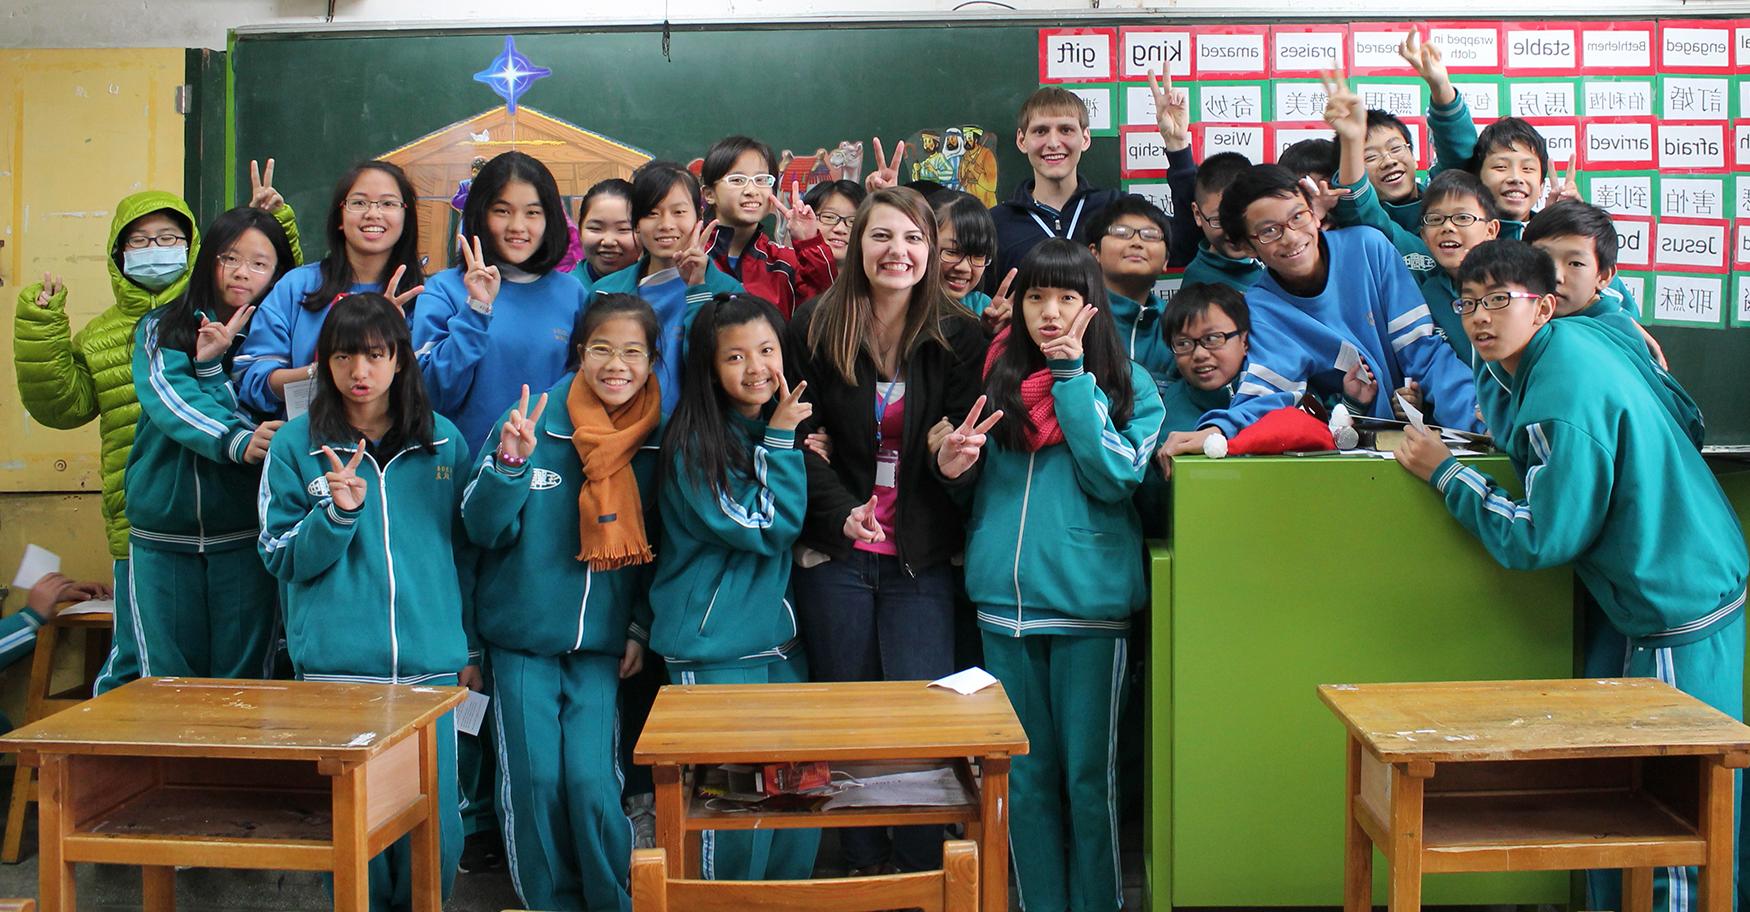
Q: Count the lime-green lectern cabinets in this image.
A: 1